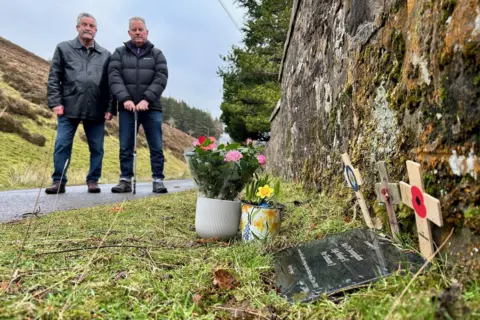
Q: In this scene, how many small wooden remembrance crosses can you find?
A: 3